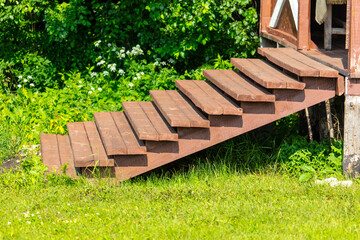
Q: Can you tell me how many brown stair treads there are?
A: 9